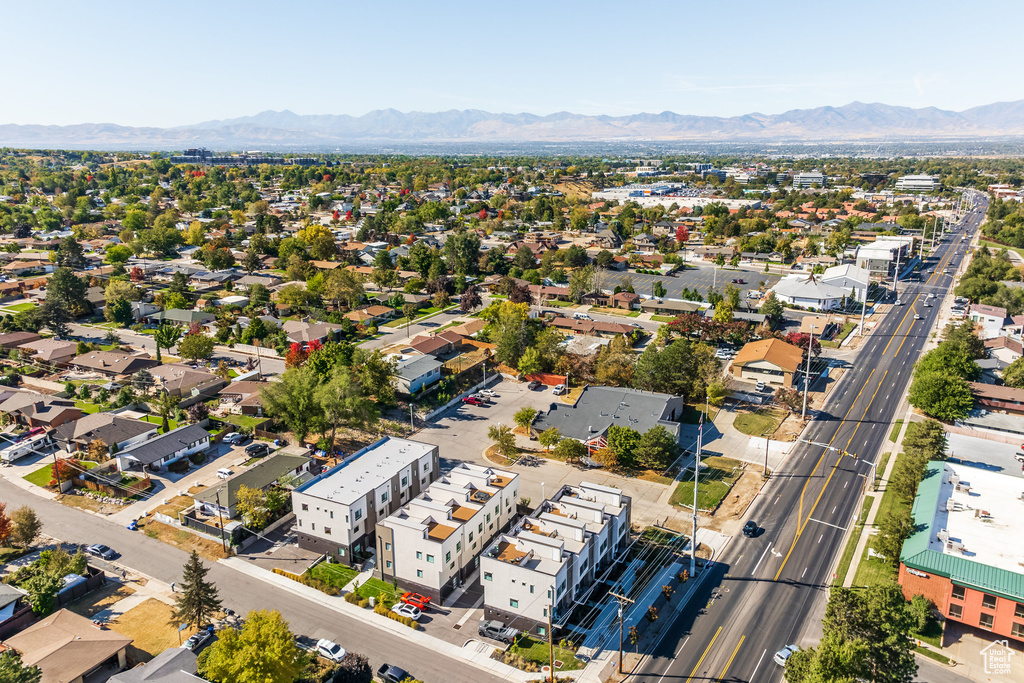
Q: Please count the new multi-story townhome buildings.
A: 3